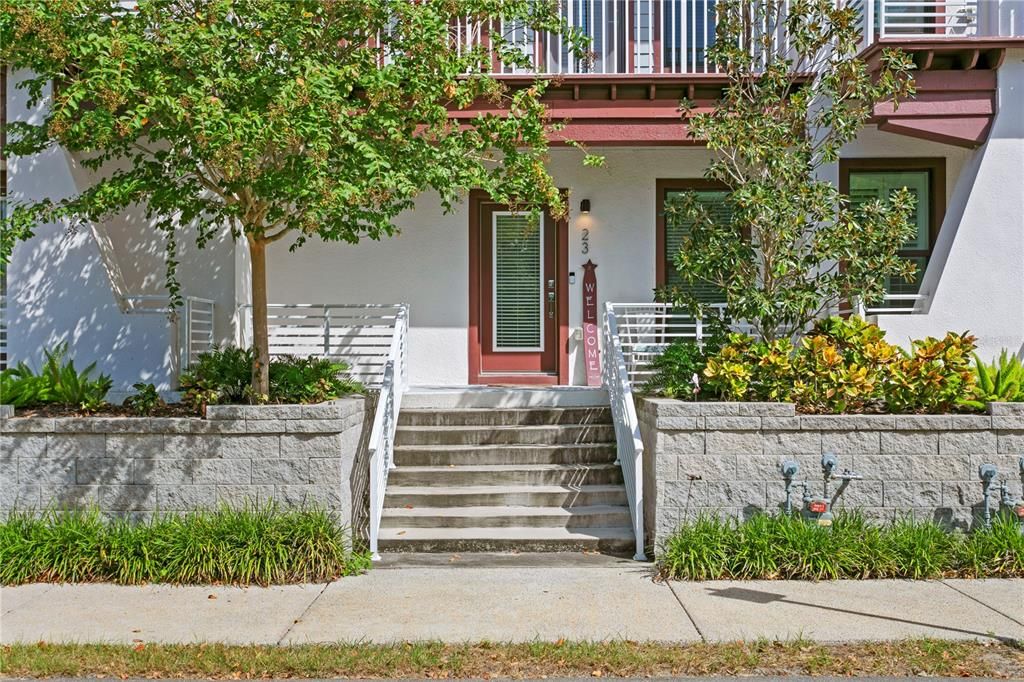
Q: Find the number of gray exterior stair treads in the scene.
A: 7